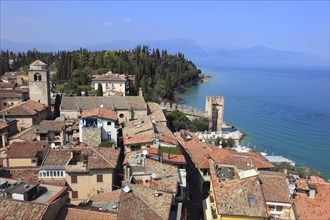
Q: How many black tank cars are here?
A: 0